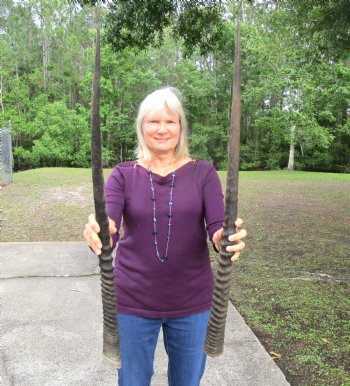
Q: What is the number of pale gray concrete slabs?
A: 2